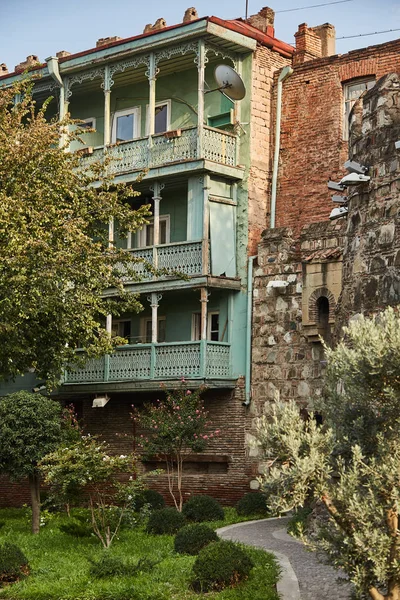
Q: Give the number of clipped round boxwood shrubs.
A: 7